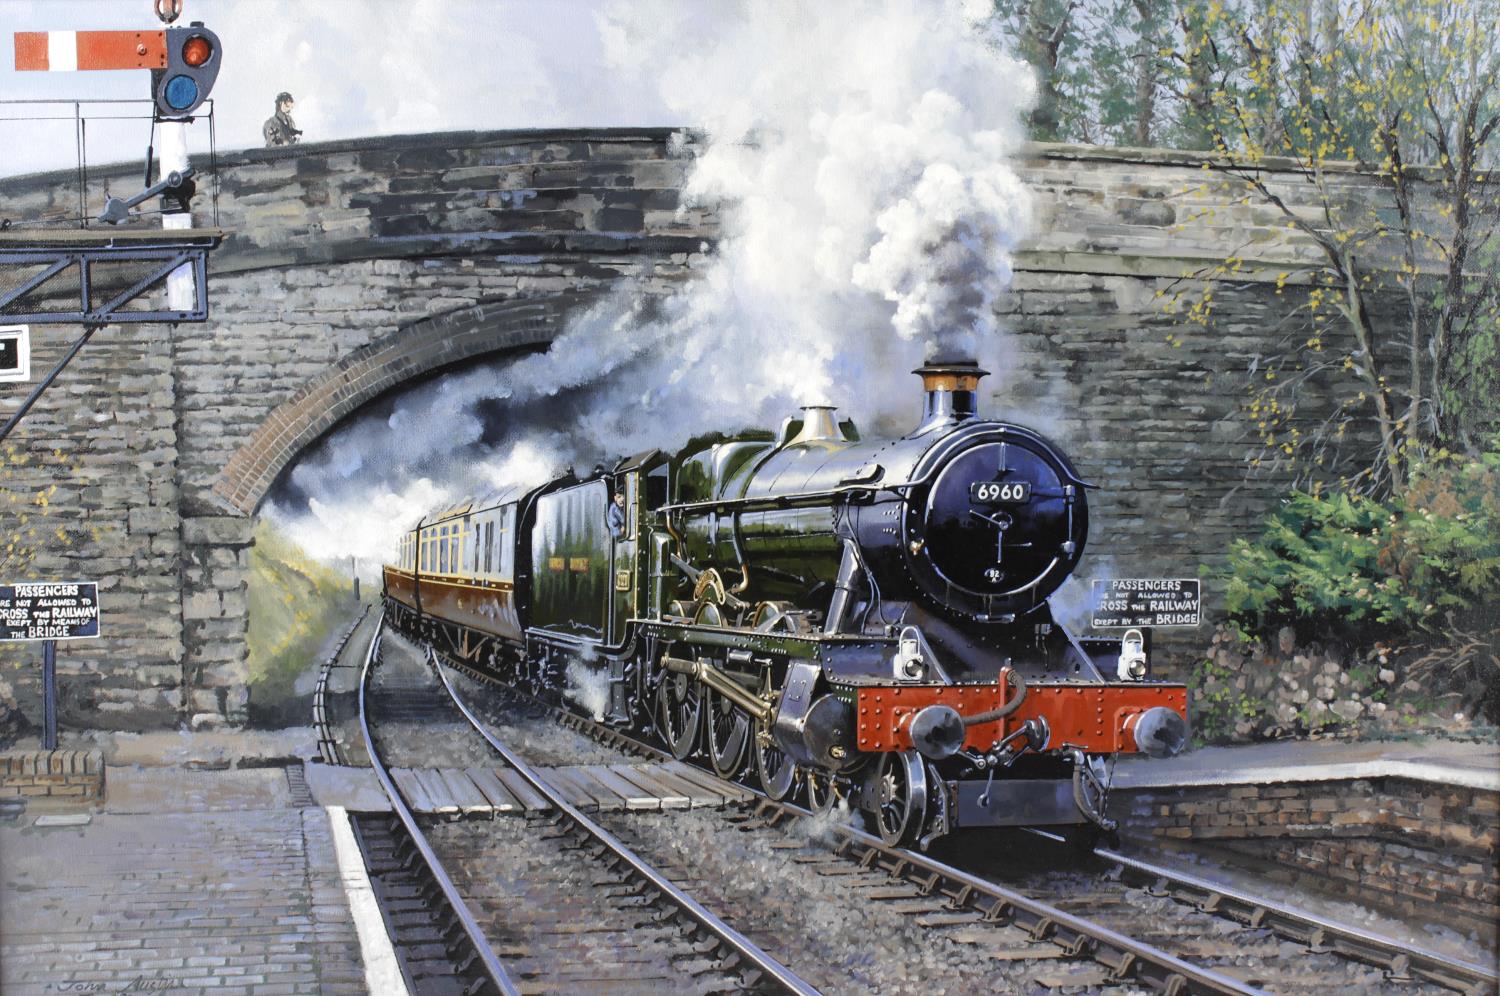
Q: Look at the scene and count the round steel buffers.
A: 2